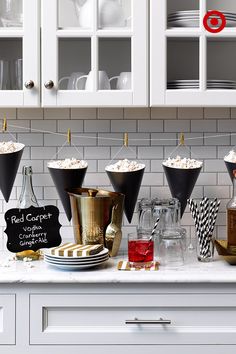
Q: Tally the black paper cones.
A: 5